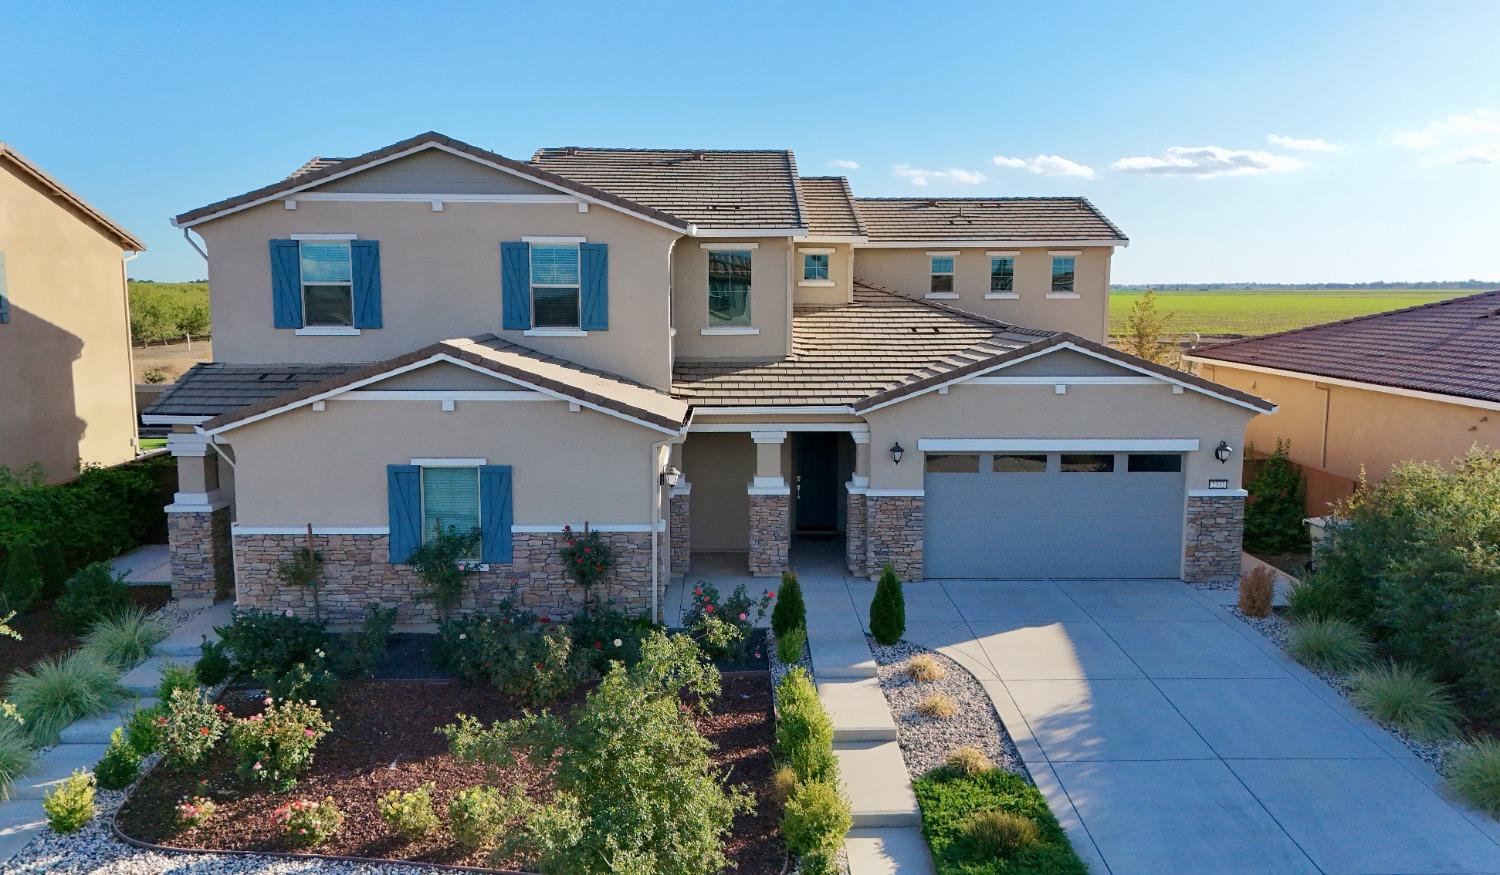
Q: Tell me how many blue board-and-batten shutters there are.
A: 6